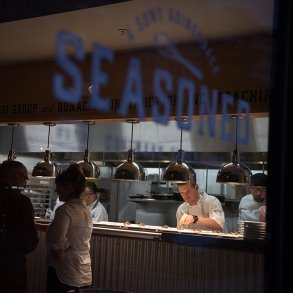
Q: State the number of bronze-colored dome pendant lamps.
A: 6